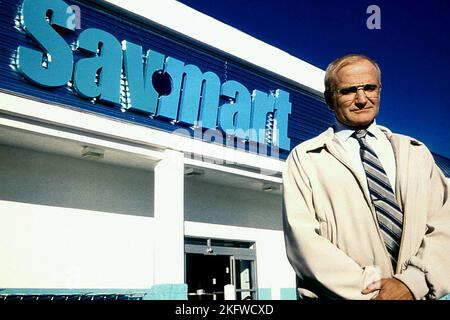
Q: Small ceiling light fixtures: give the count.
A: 3